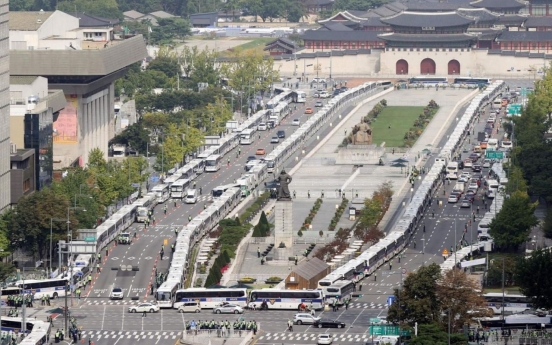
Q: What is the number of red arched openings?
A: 3